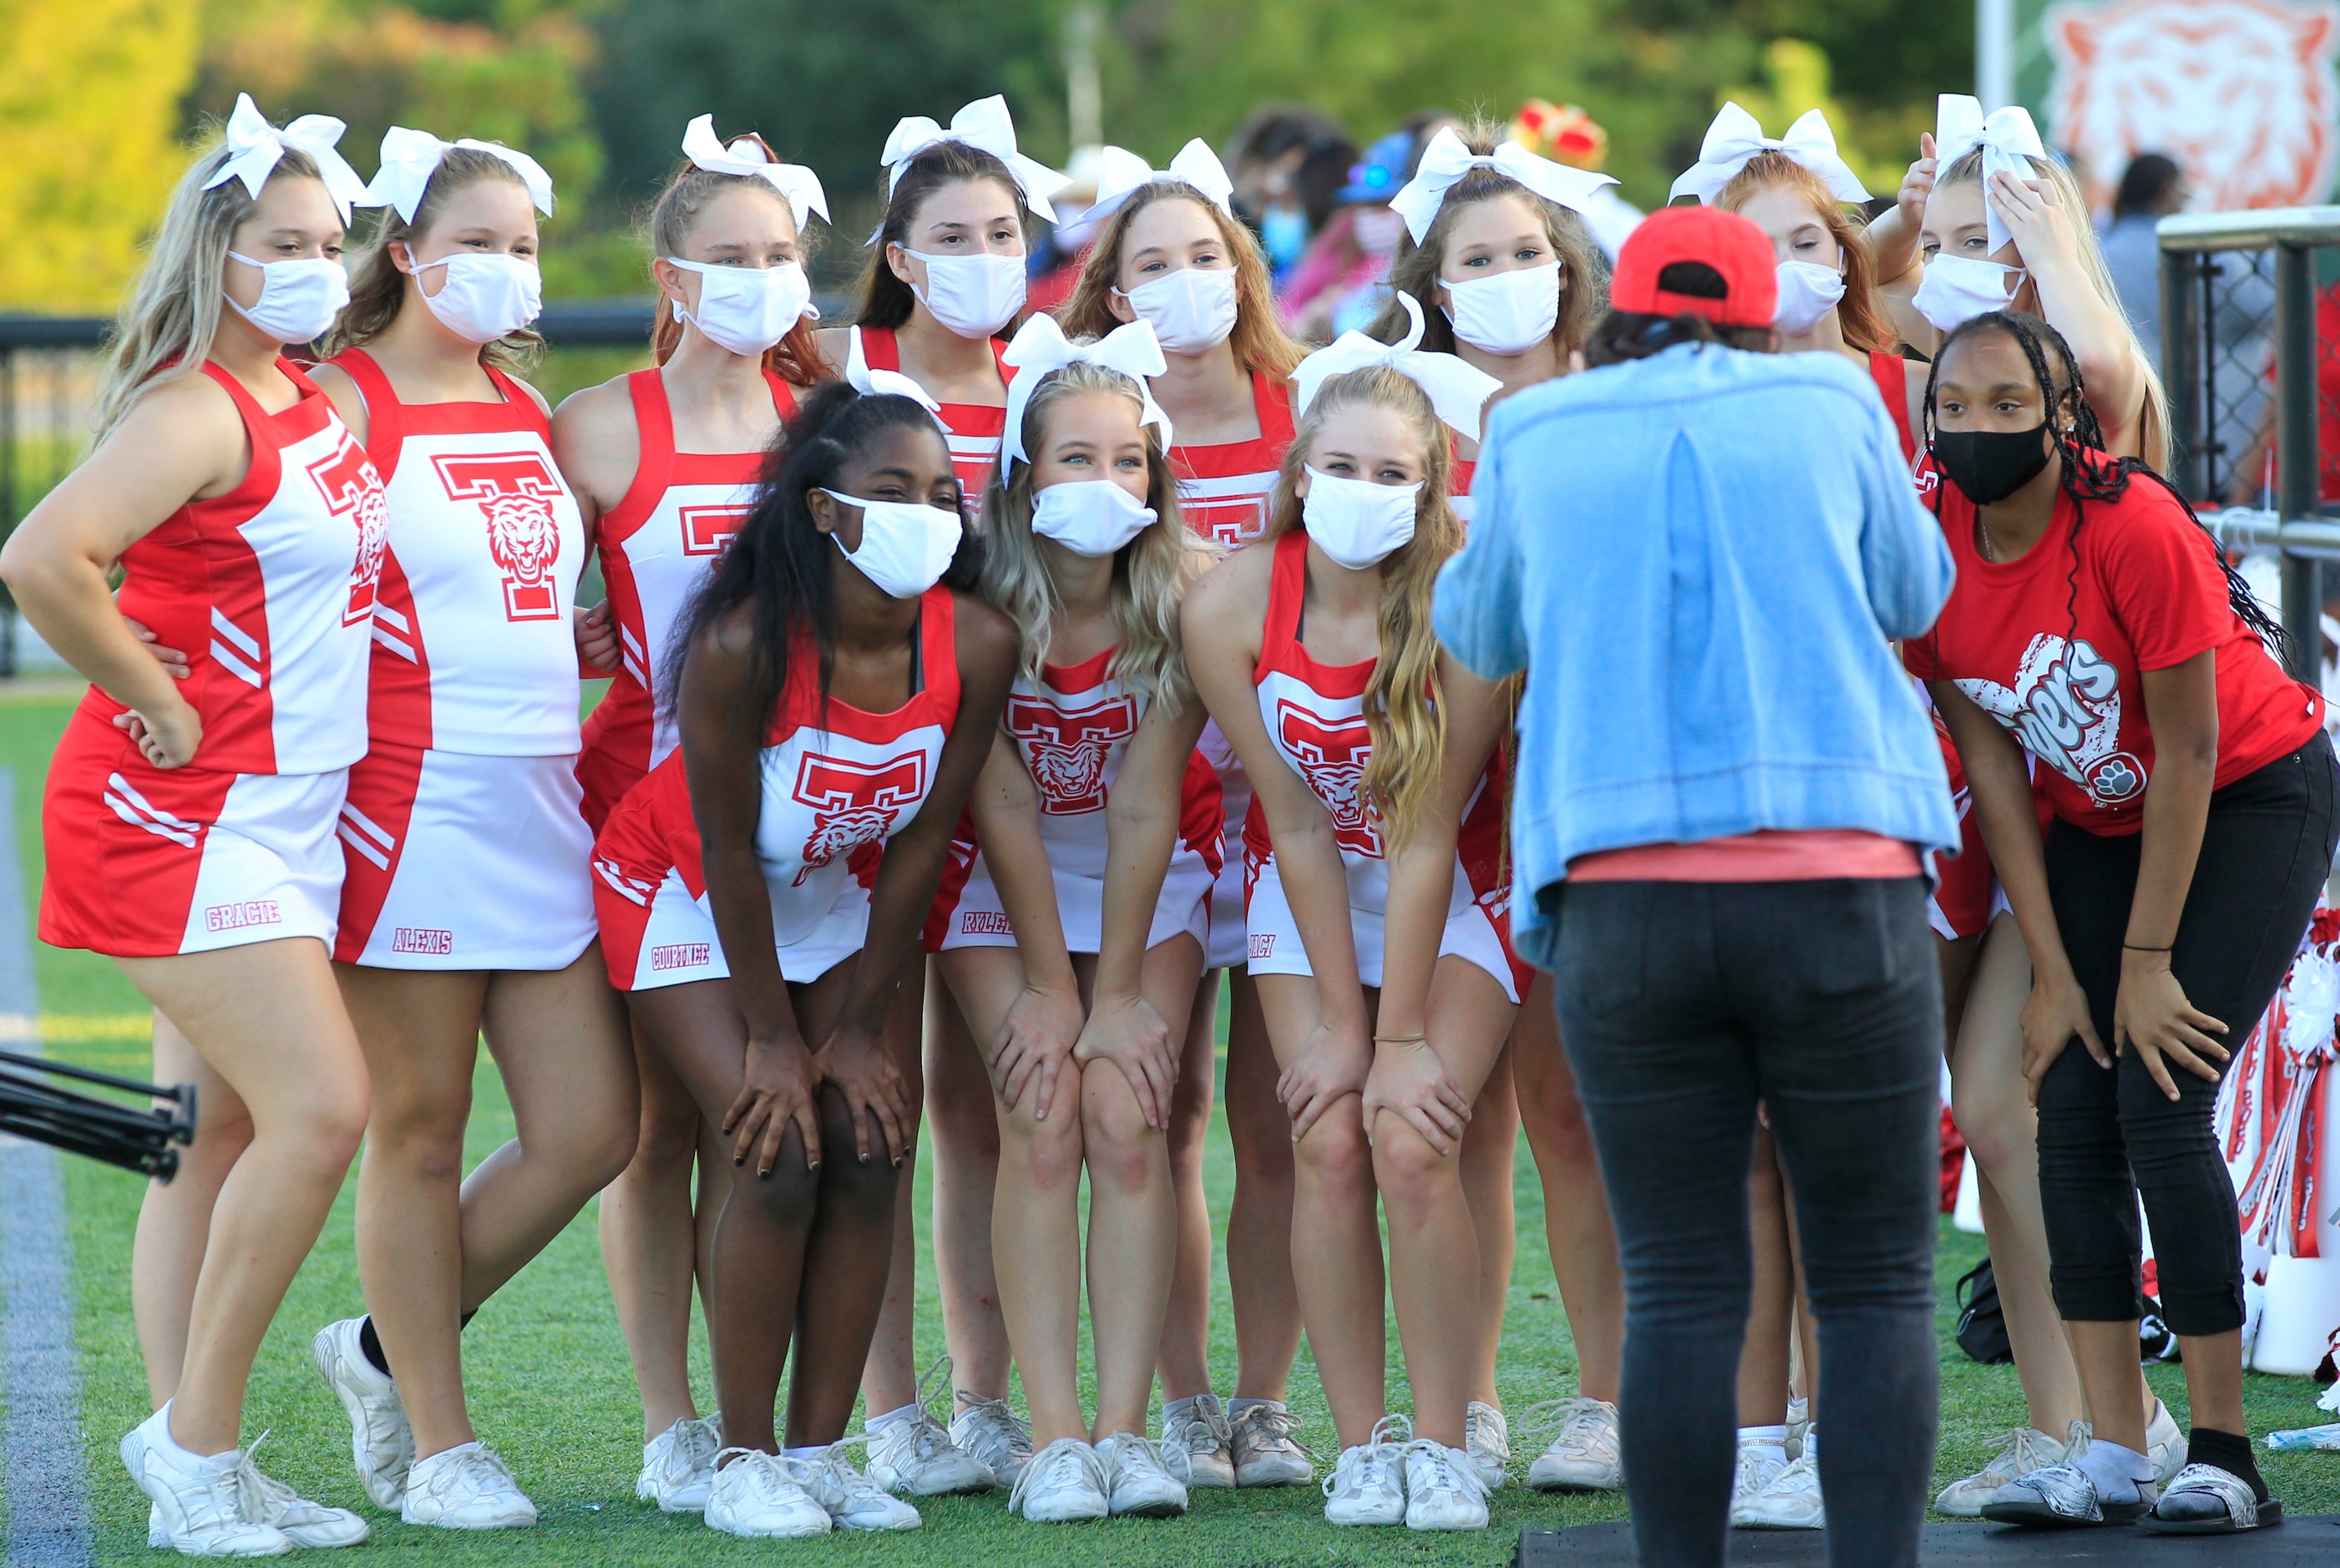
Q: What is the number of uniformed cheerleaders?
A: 11